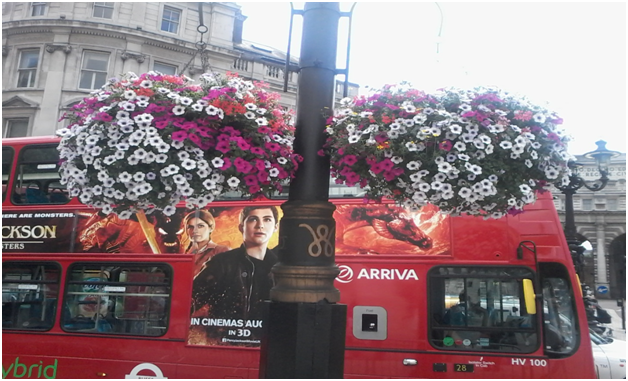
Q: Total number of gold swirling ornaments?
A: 1